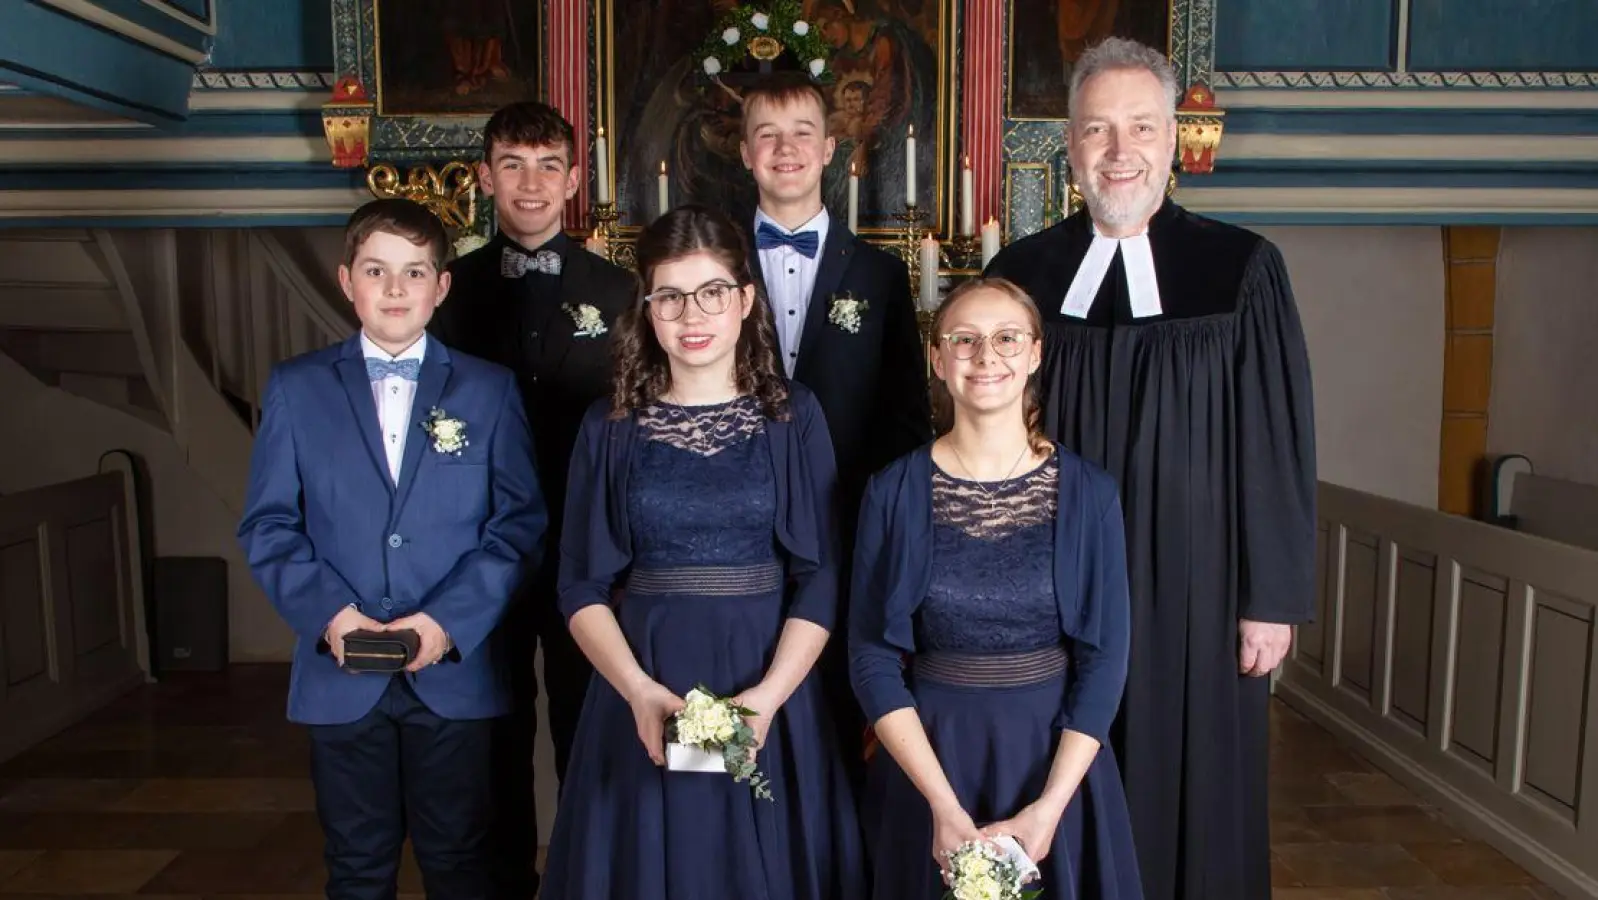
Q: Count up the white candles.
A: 8